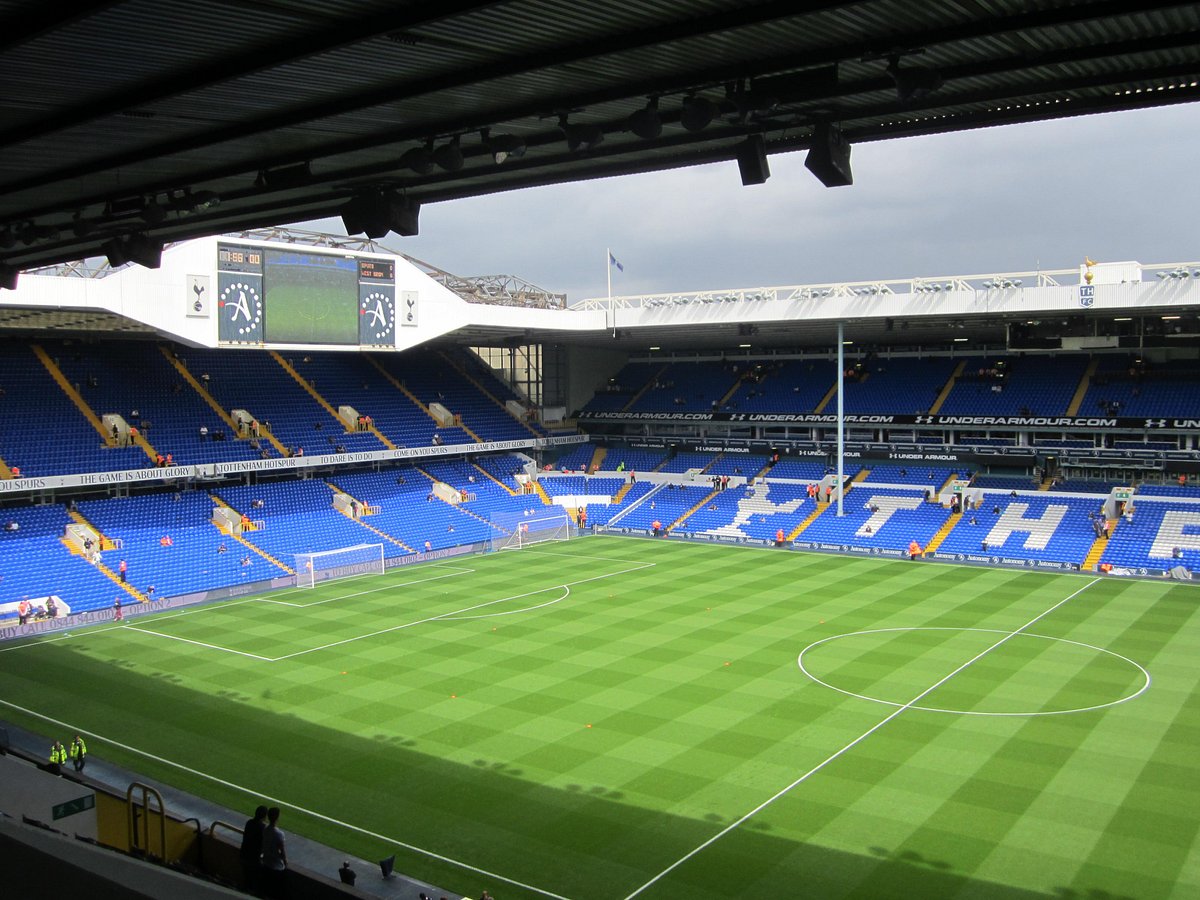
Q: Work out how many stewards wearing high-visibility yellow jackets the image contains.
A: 2